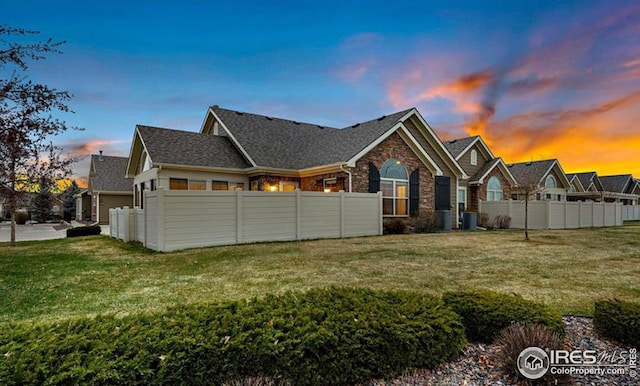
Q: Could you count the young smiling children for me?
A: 0